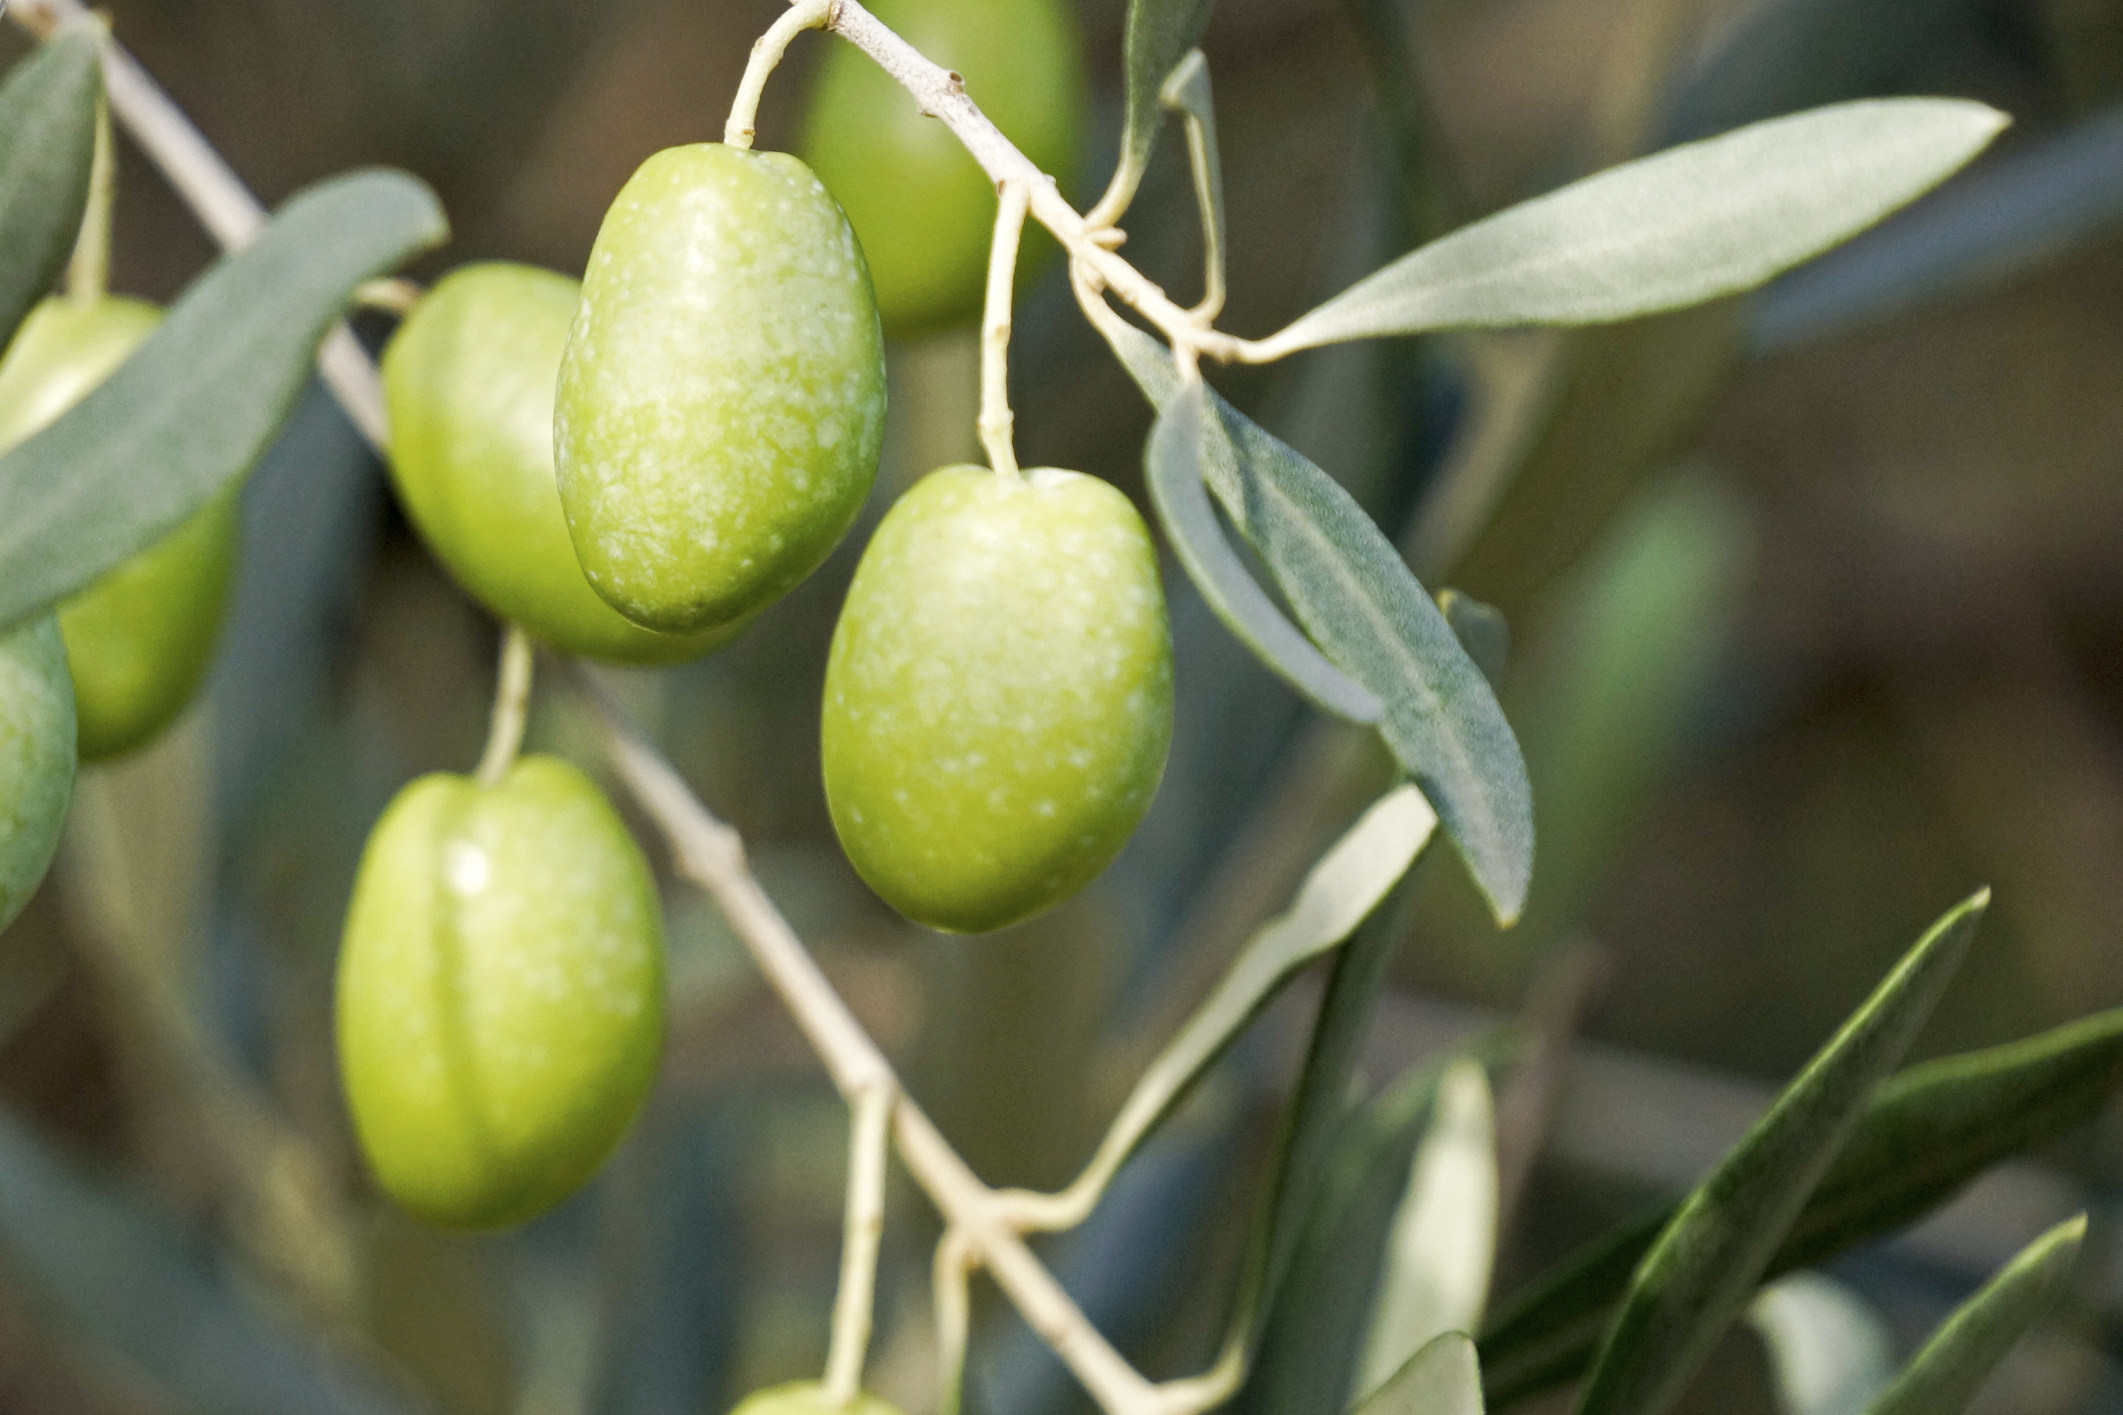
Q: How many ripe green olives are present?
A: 8